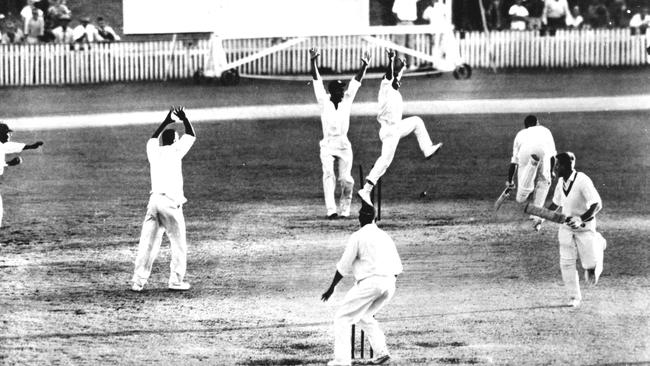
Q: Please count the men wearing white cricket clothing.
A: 7